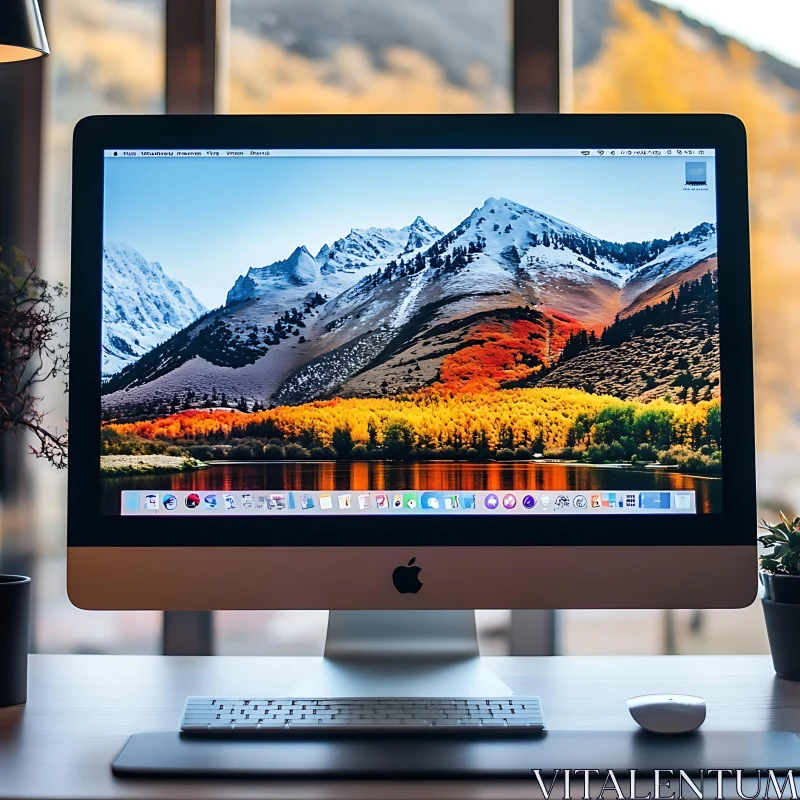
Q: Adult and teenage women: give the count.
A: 0